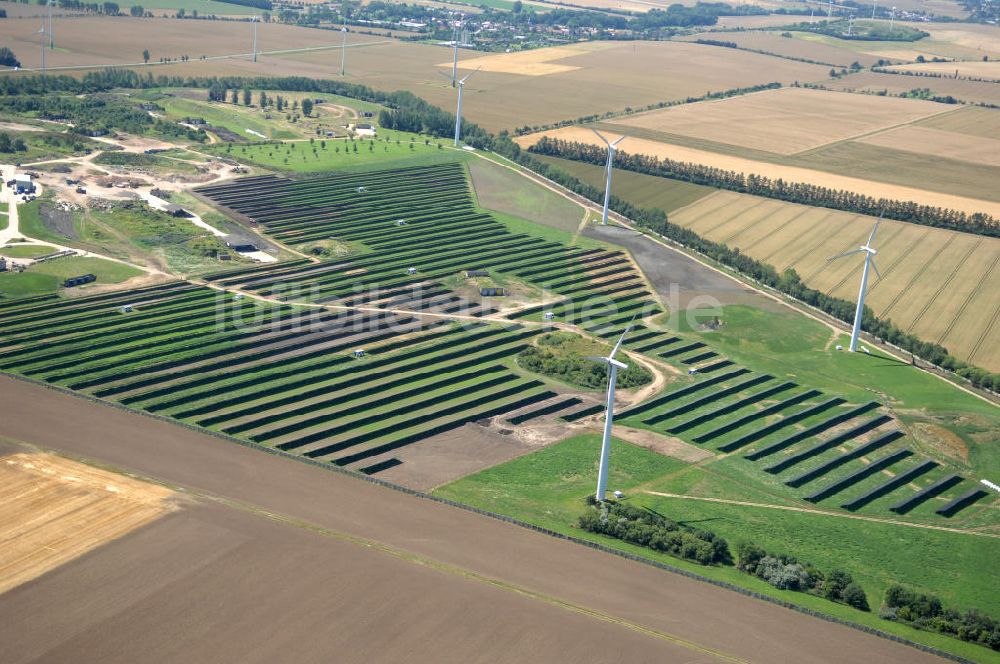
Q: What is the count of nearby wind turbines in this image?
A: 4